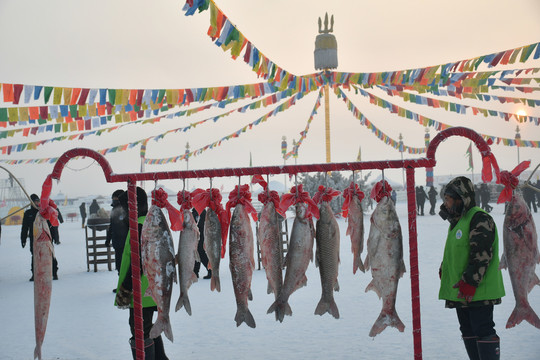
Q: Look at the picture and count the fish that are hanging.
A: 11